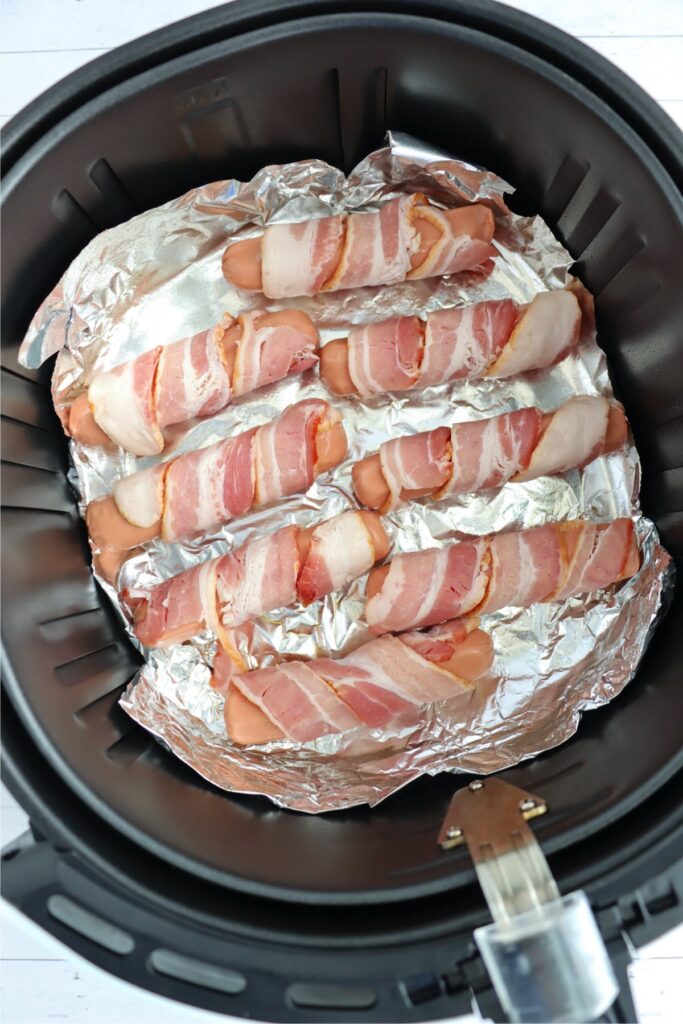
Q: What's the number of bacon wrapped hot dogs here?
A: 8